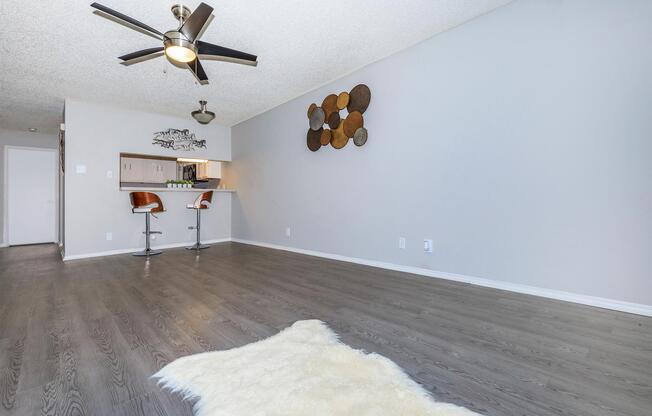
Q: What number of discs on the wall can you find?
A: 11